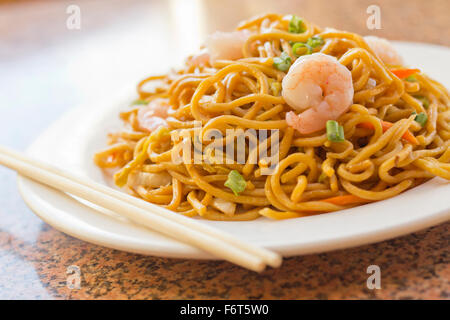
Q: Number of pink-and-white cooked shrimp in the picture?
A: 4